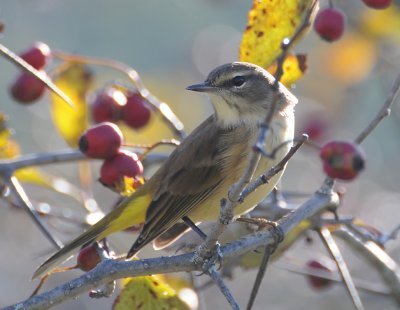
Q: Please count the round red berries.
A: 12